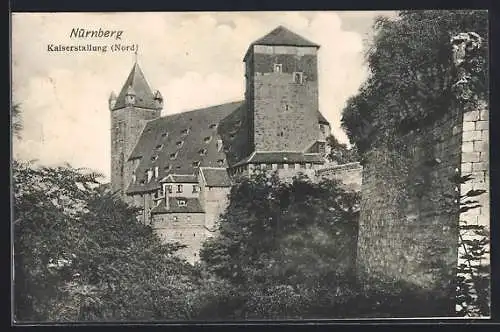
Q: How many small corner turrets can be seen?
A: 3